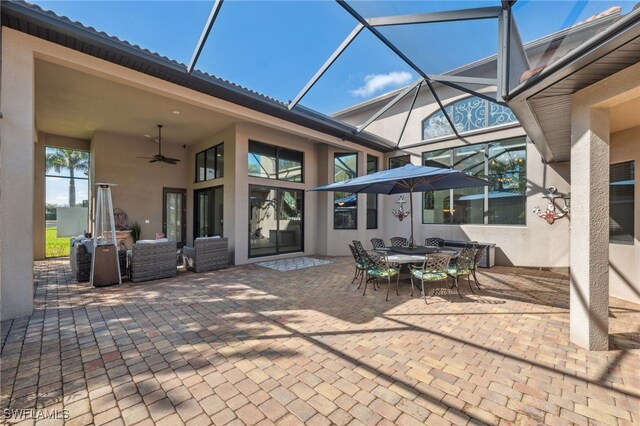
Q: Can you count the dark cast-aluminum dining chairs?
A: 10